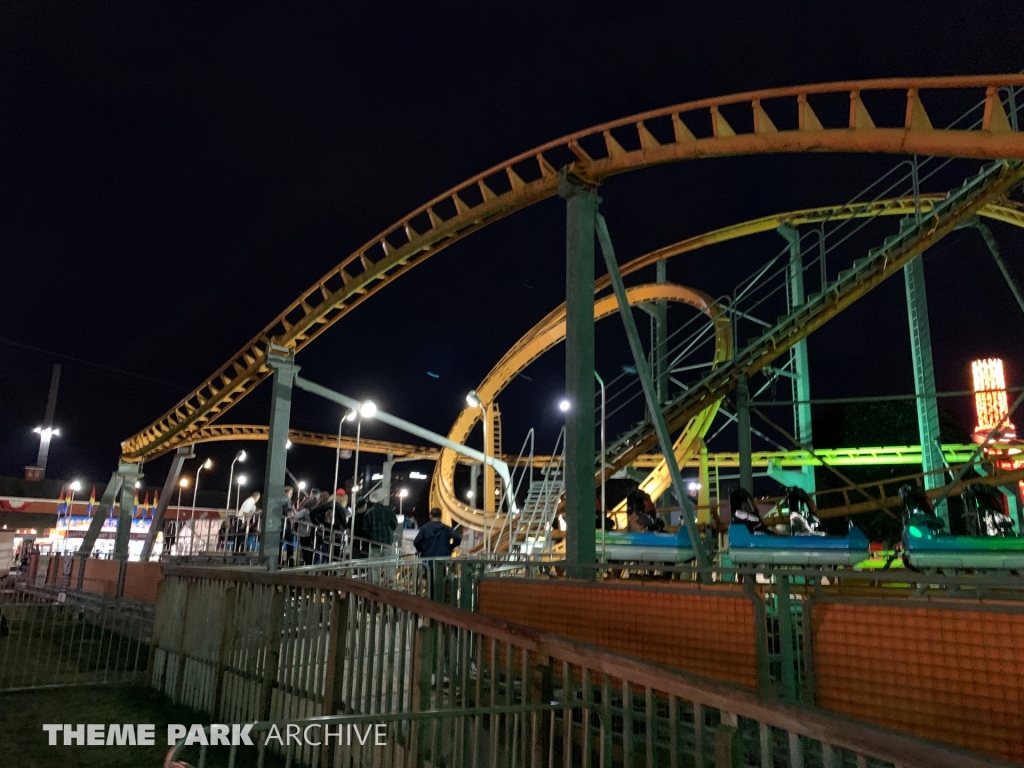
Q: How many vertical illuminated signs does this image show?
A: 1